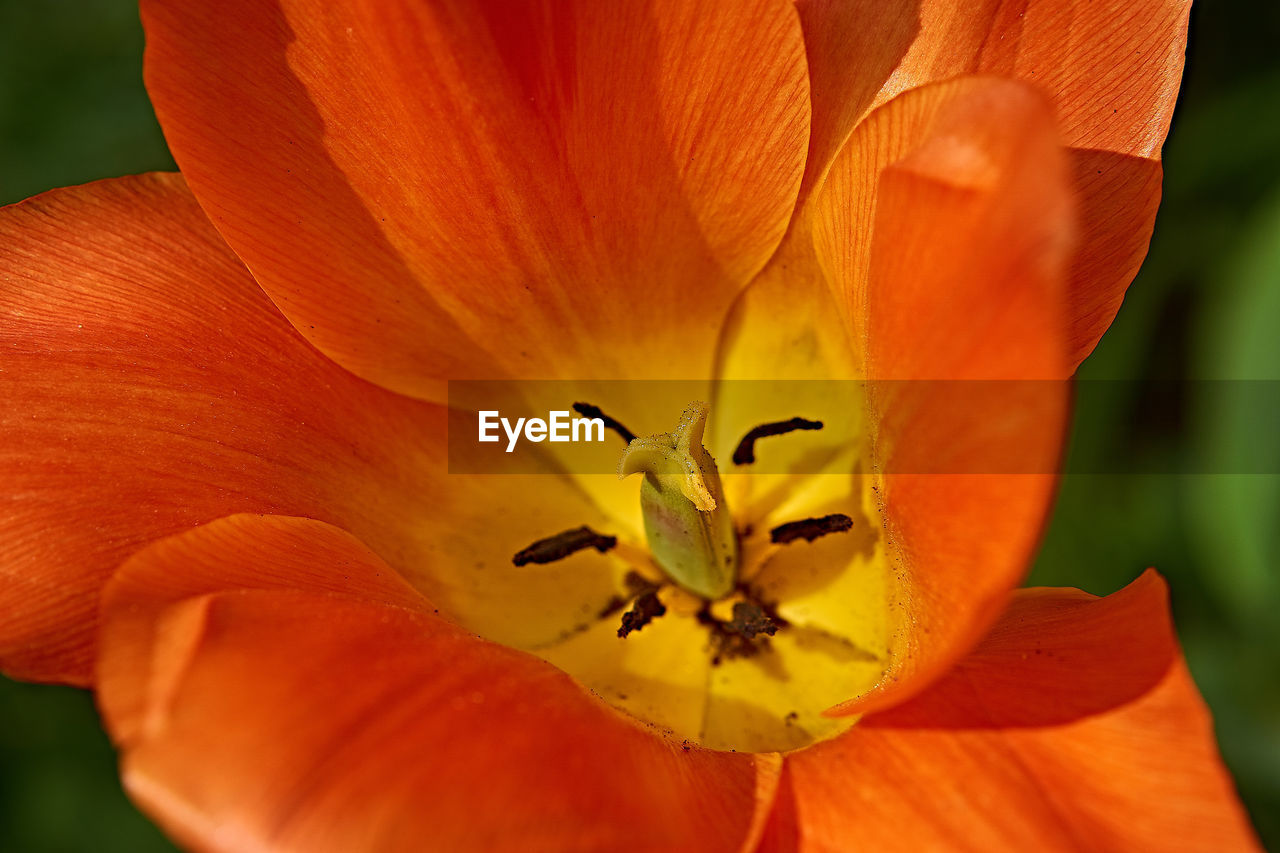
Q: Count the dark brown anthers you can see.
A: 6